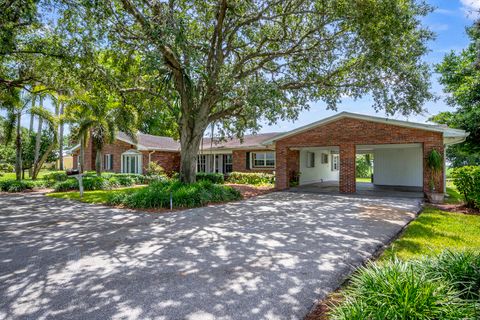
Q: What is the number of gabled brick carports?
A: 1